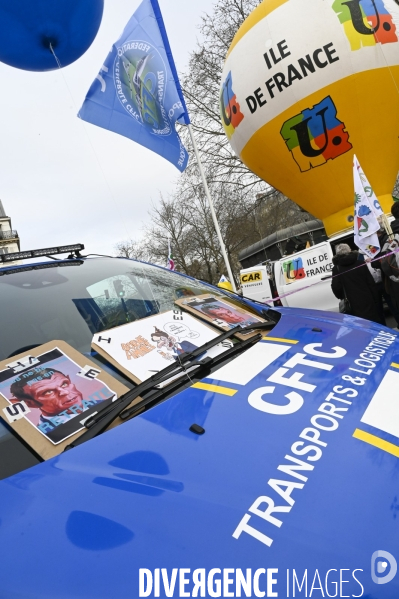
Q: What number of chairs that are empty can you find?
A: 0